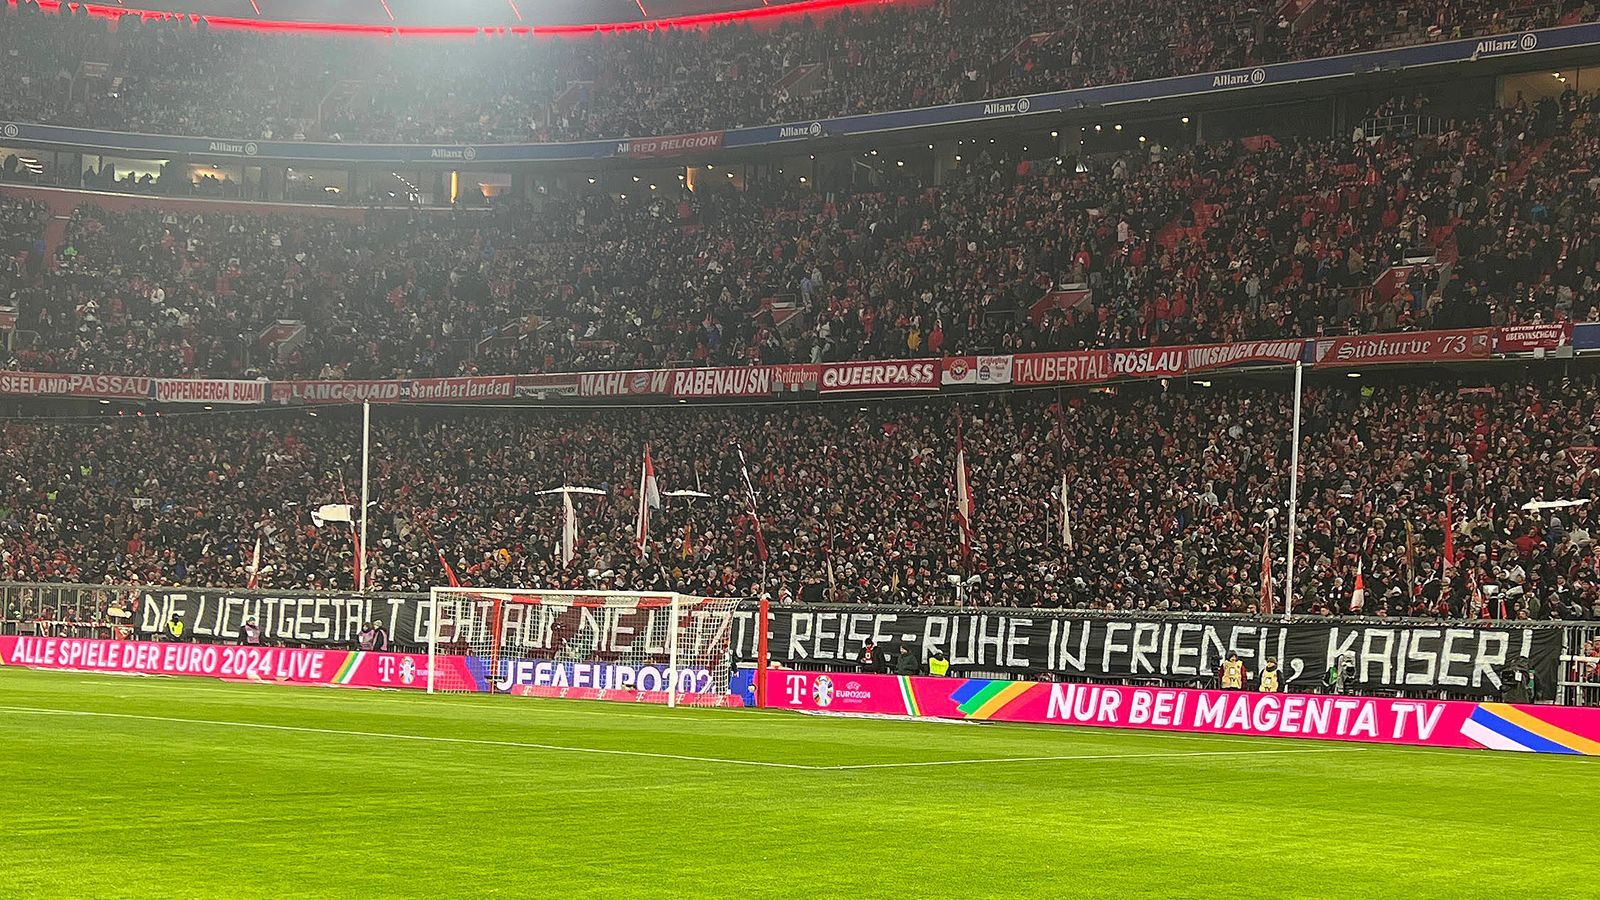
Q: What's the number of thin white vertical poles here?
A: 2